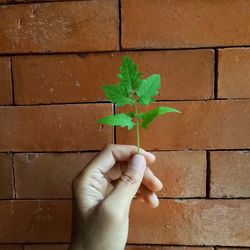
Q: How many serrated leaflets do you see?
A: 5